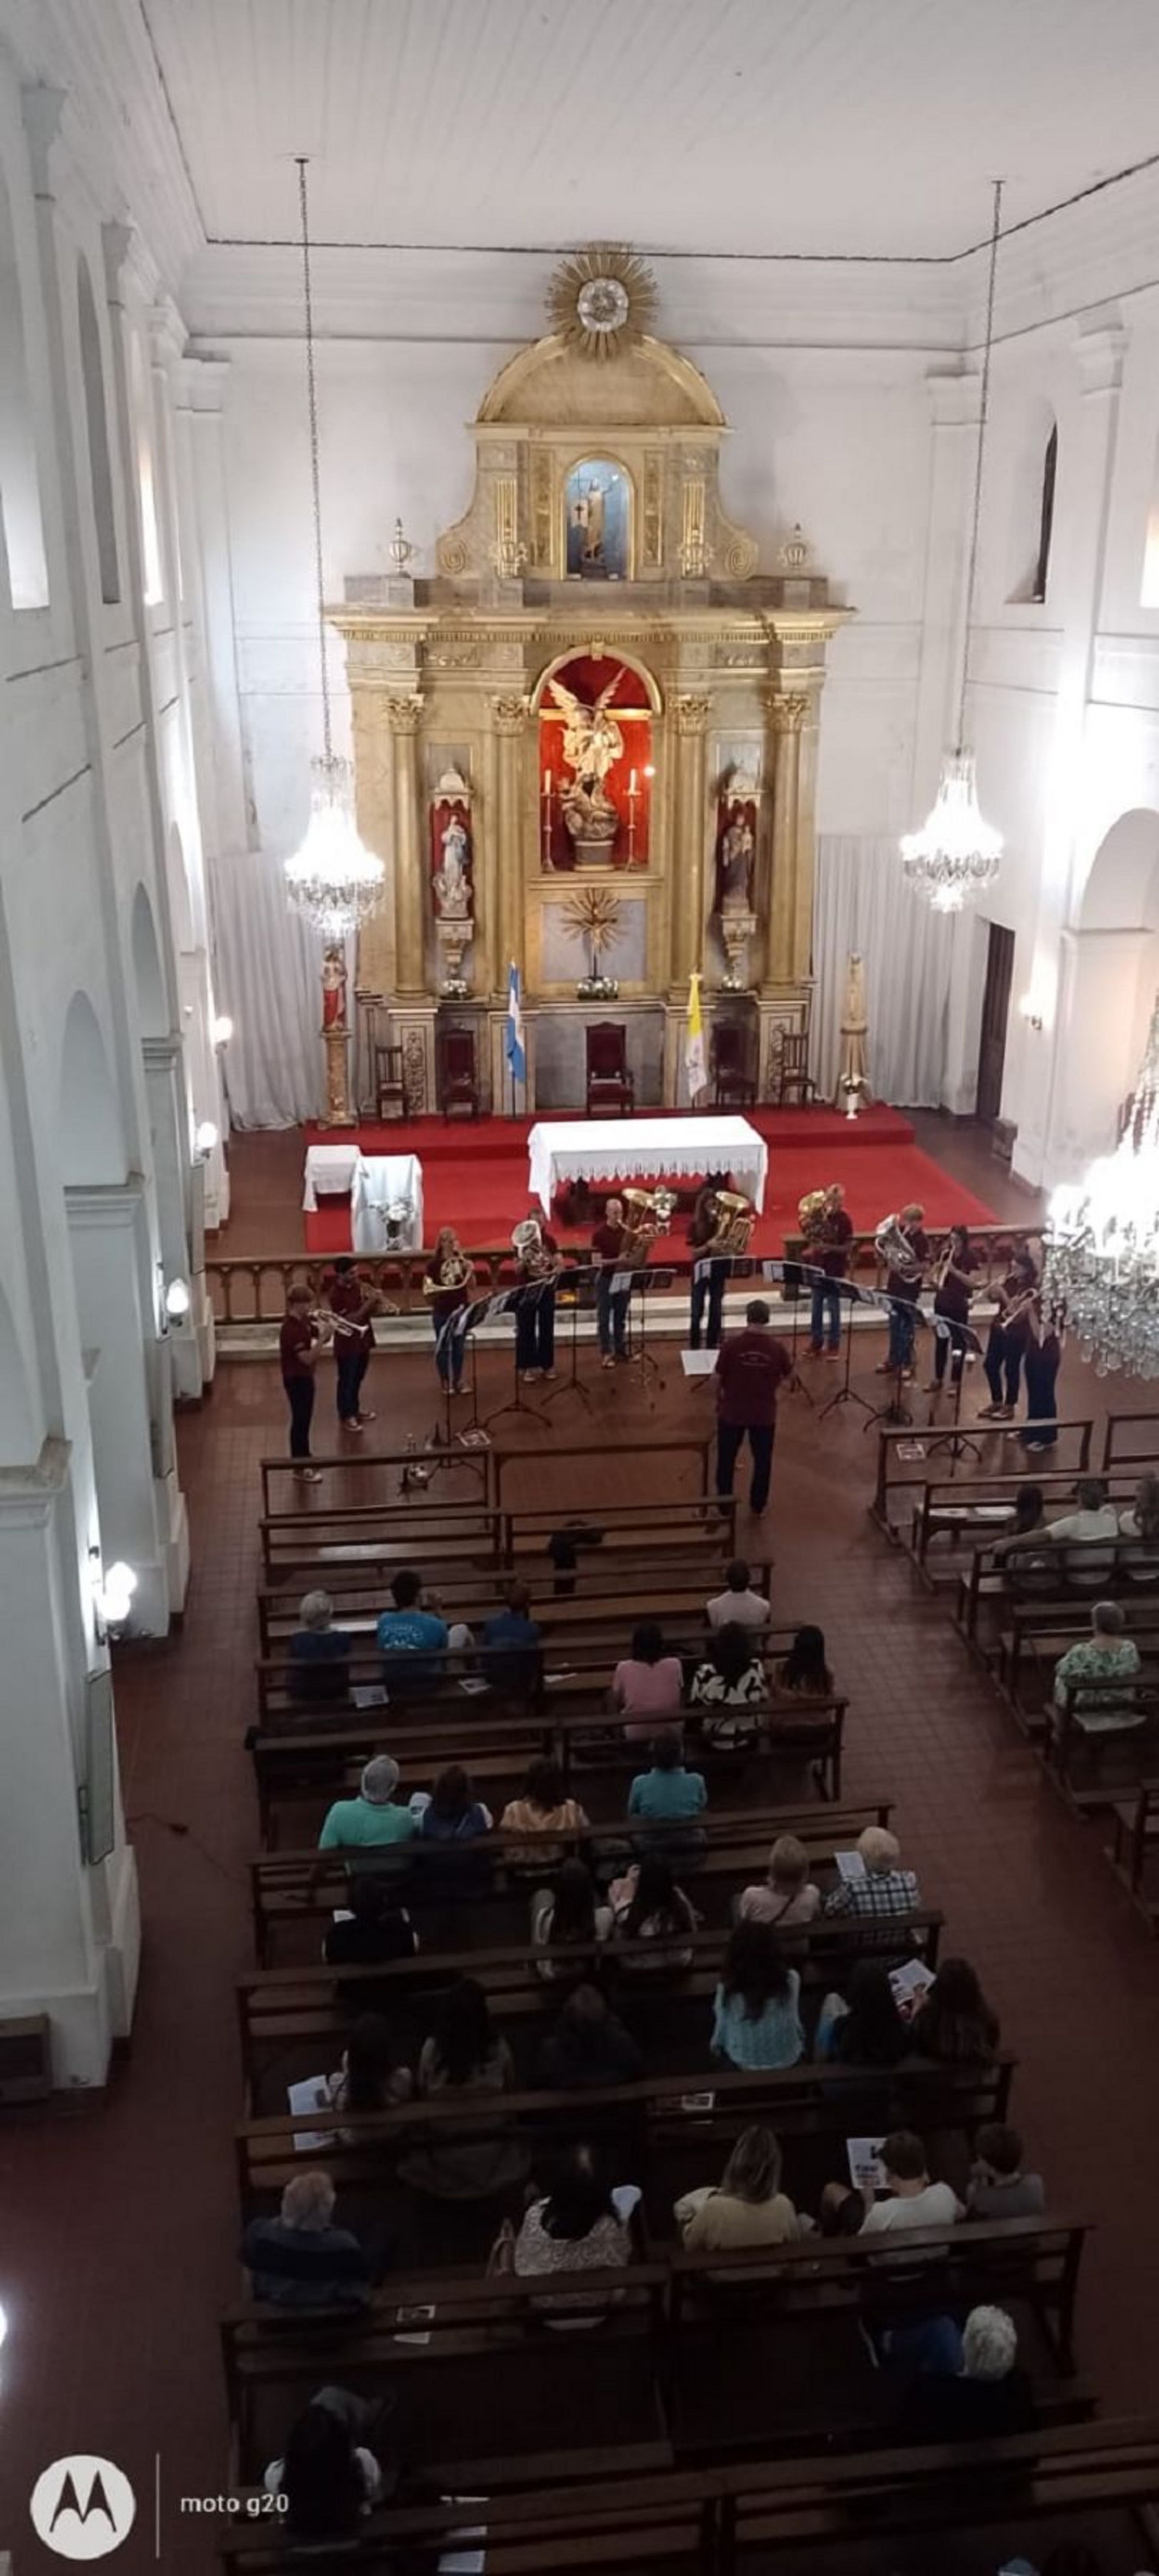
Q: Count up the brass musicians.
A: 11